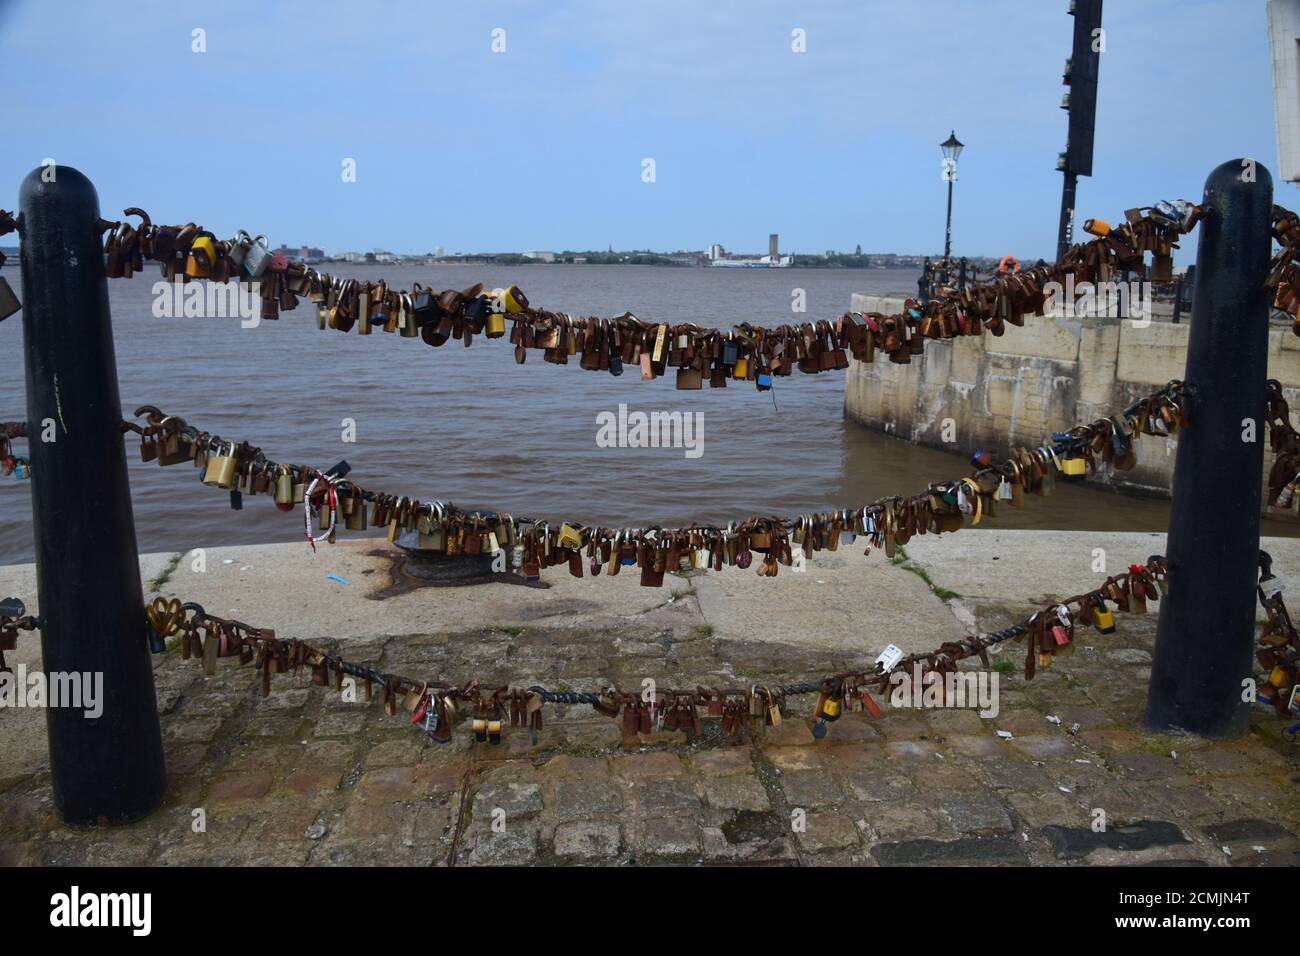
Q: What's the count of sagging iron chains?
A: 3